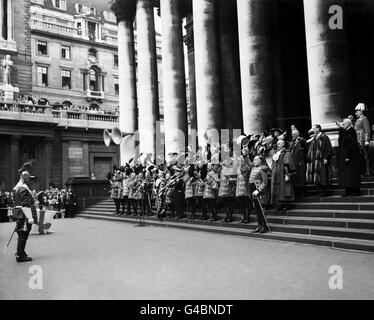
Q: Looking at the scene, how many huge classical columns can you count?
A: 6